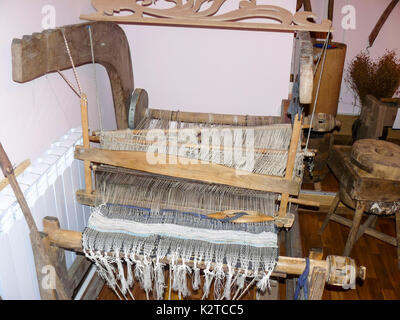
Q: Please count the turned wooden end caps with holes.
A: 2